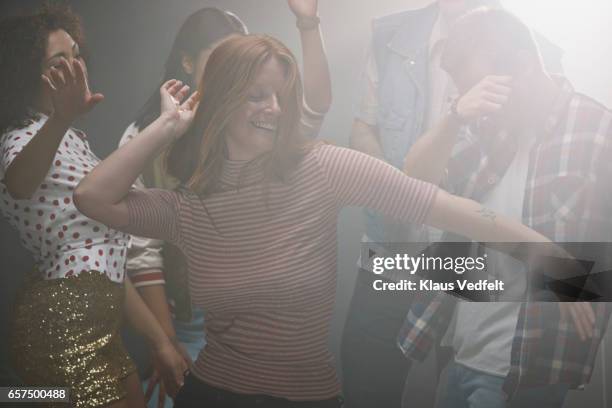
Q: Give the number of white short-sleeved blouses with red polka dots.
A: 1